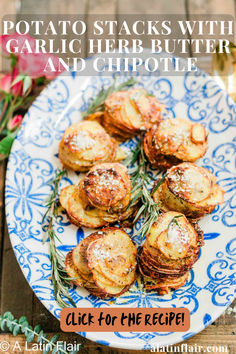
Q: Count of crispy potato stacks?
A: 7